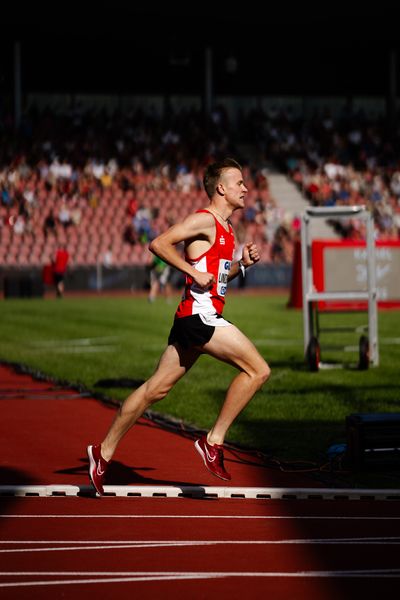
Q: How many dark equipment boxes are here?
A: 1